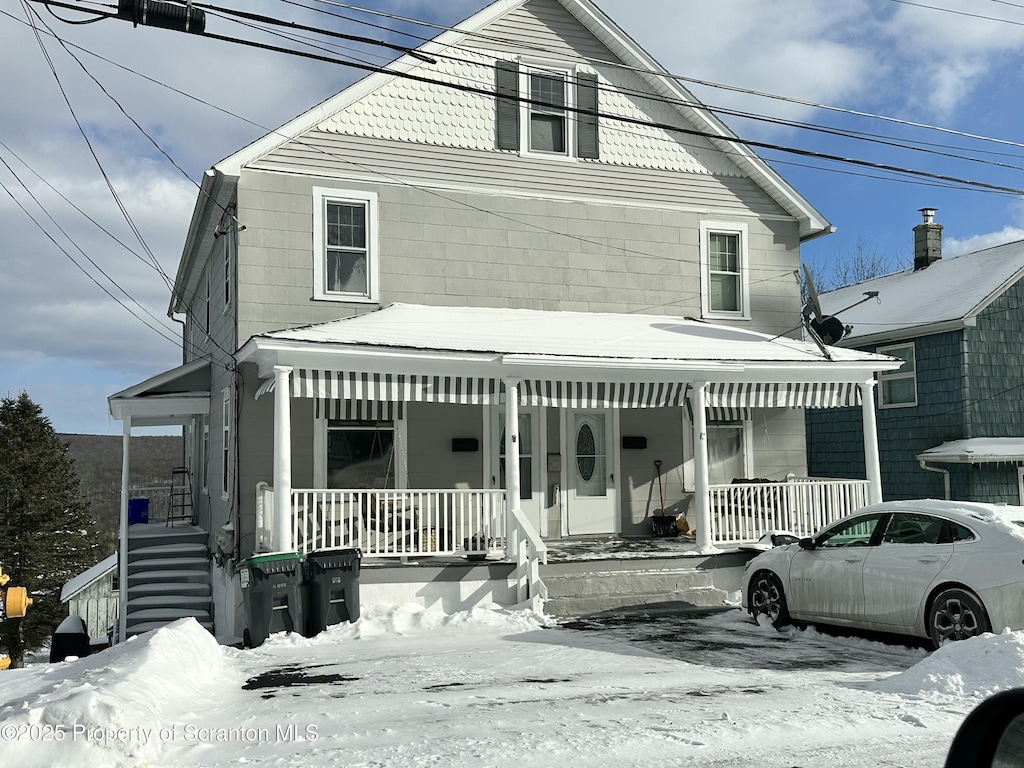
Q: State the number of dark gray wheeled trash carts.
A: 2